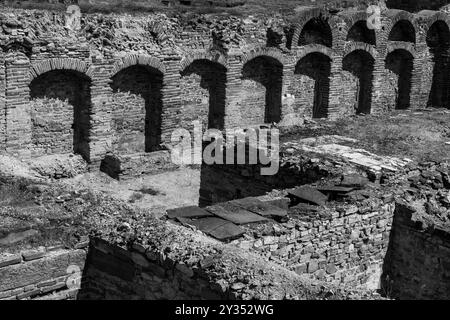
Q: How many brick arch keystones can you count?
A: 11